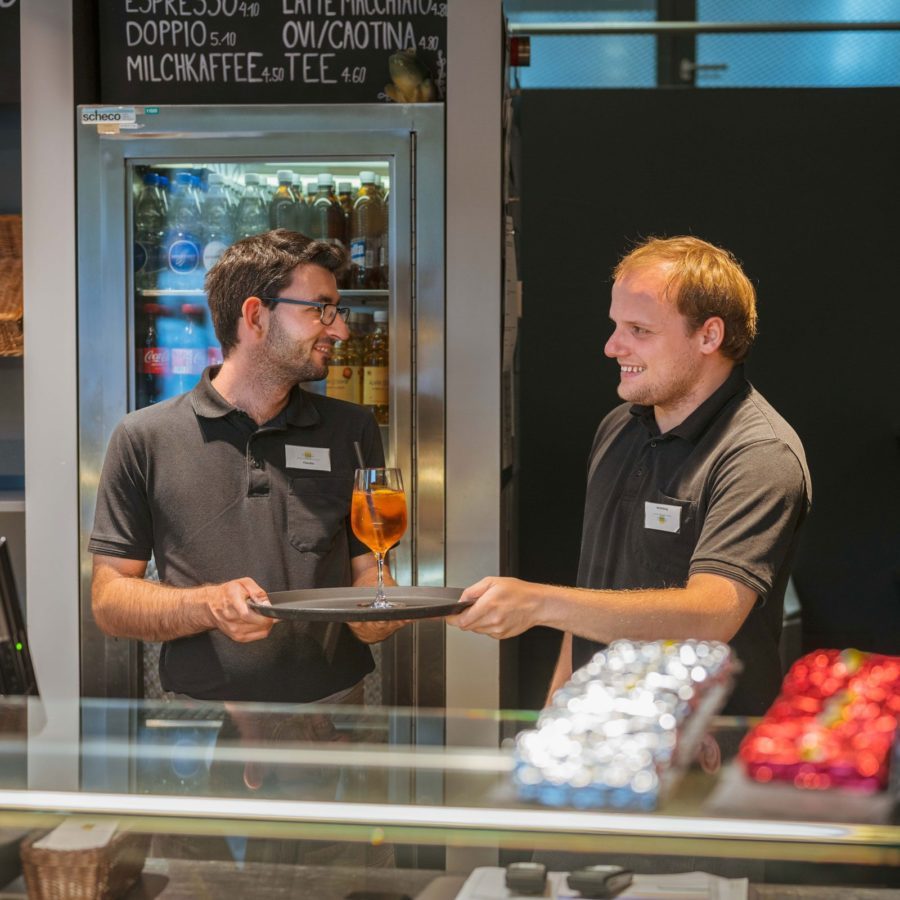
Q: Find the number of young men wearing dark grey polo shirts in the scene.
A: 2